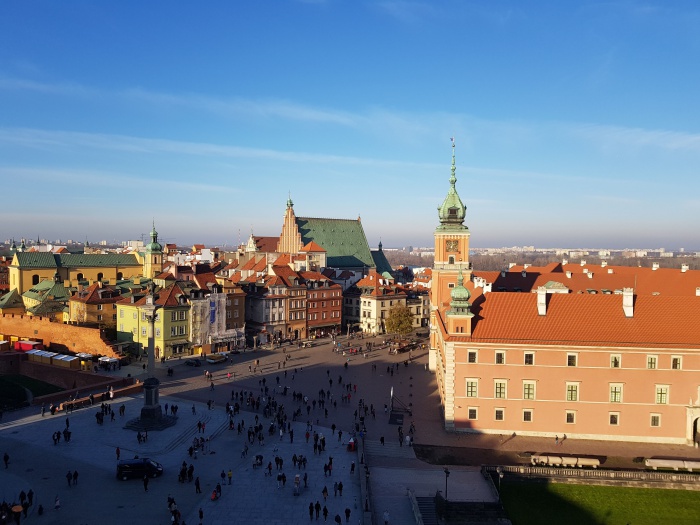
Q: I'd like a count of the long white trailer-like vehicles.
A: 2